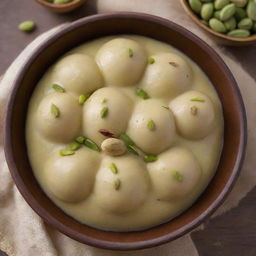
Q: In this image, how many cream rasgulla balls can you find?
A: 10